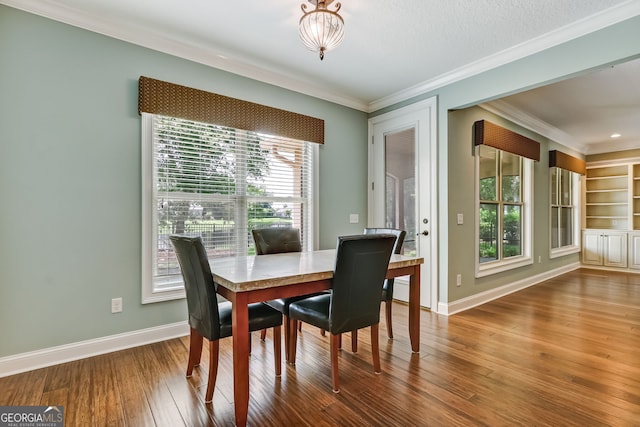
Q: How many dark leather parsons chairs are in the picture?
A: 4